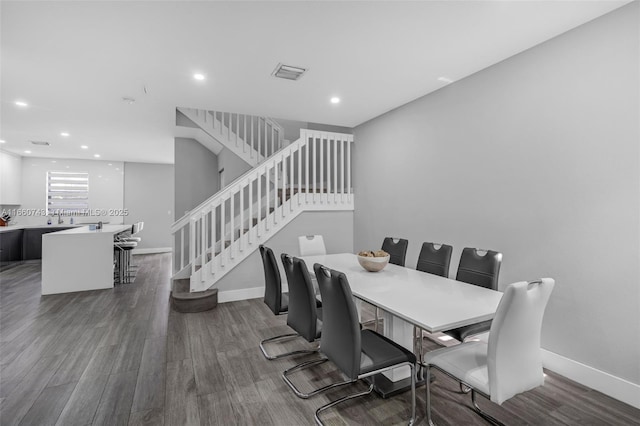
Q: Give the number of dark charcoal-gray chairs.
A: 6